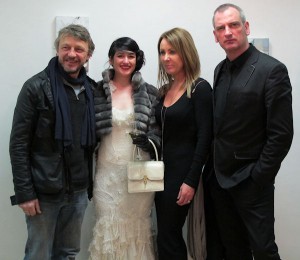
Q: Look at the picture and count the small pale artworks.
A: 2